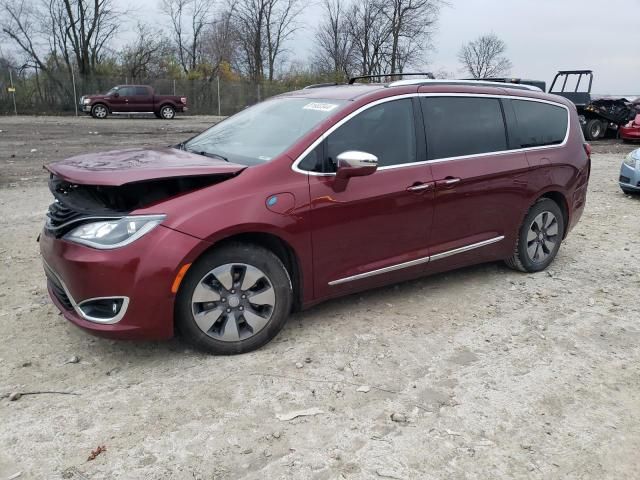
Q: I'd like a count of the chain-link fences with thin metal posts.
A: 1